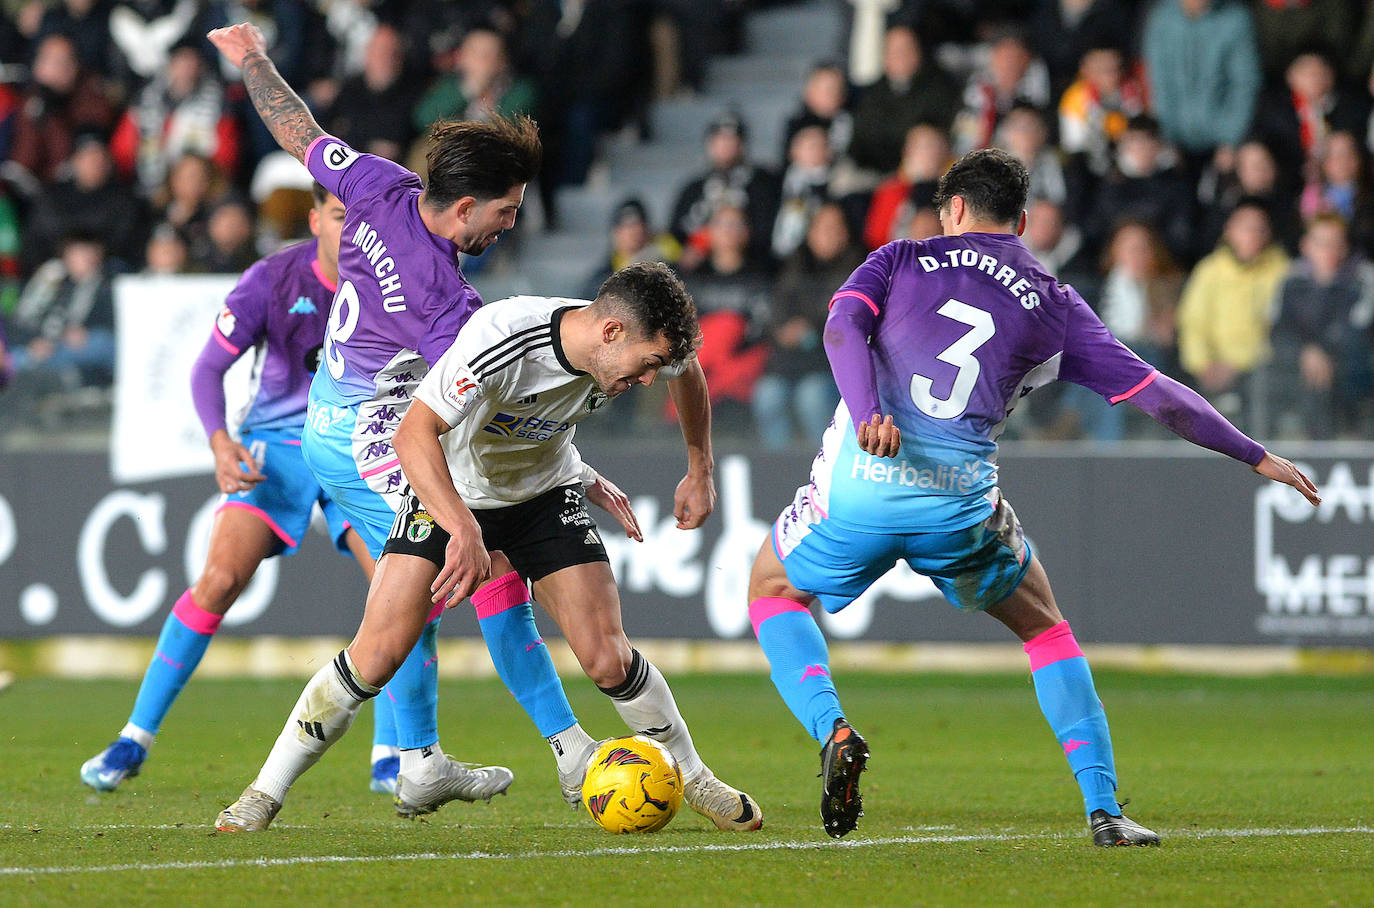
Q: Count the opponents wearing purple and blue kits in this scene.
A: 3